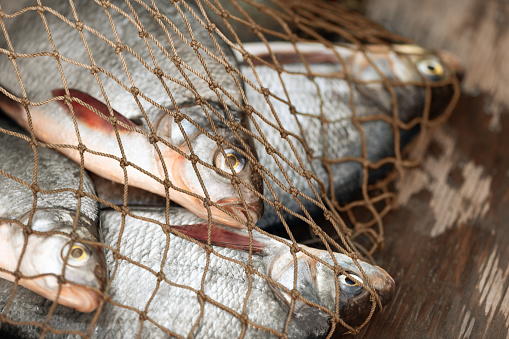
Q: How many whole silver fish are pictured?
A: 4